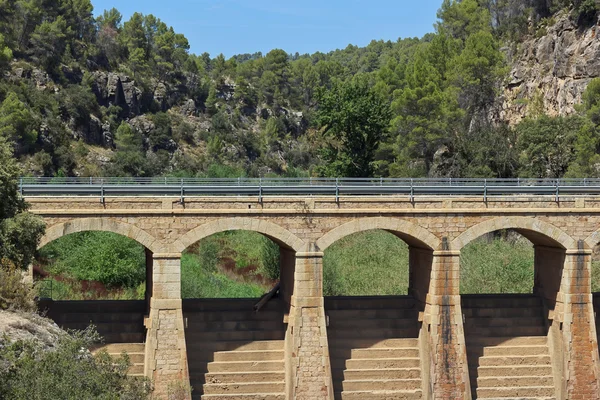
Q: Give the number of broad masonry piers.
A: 4